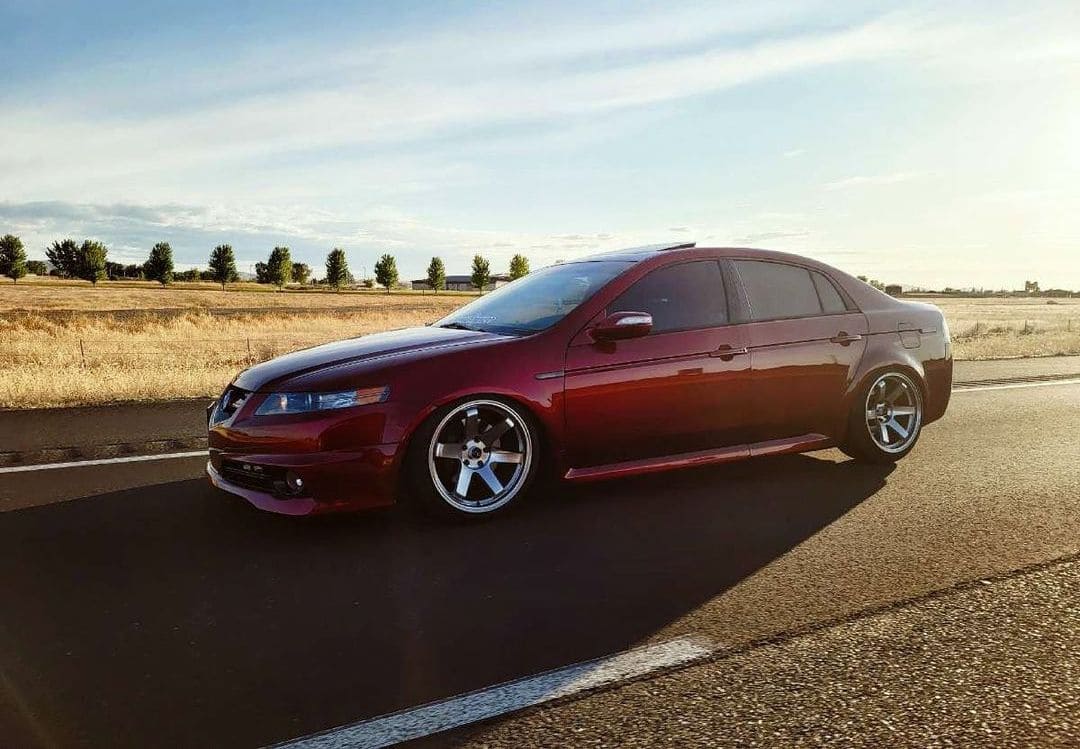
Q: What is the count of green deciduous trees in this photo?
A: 11